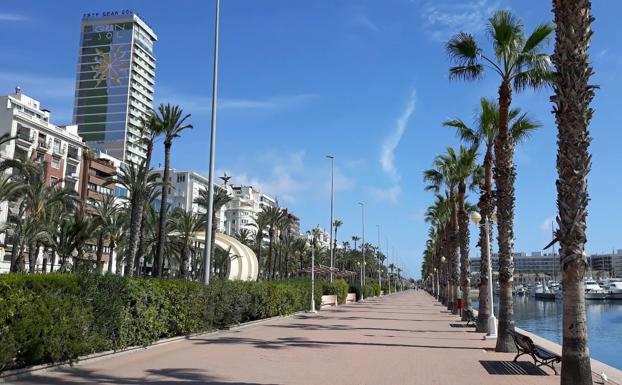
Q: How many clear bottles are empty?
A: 0